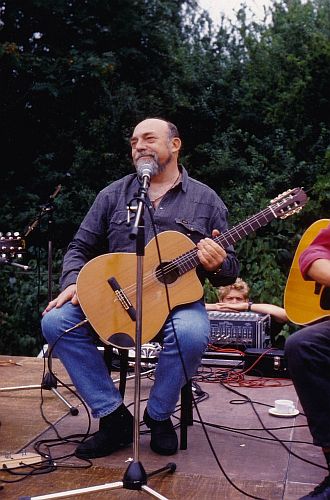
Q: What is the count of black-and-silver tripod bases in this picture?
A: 2